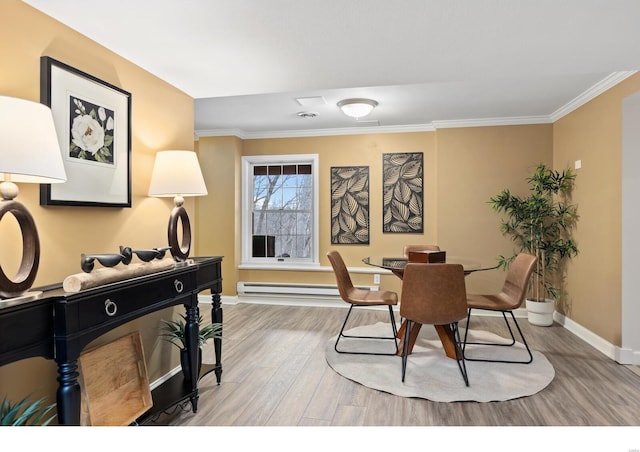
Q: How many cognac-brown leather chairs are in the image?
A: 4